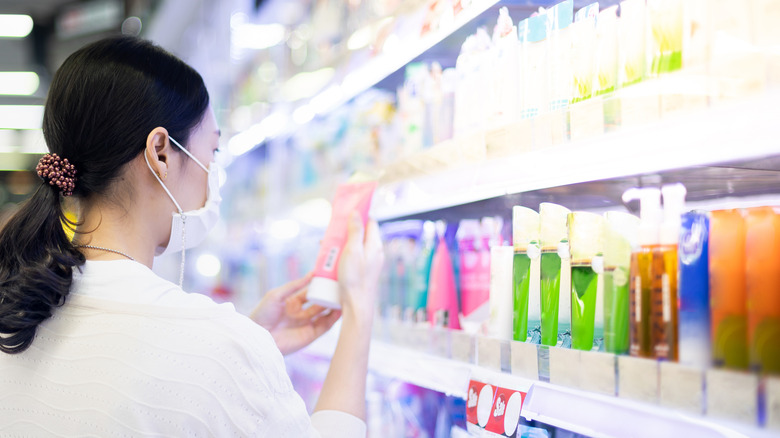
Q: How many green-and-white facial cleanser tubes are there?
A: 4